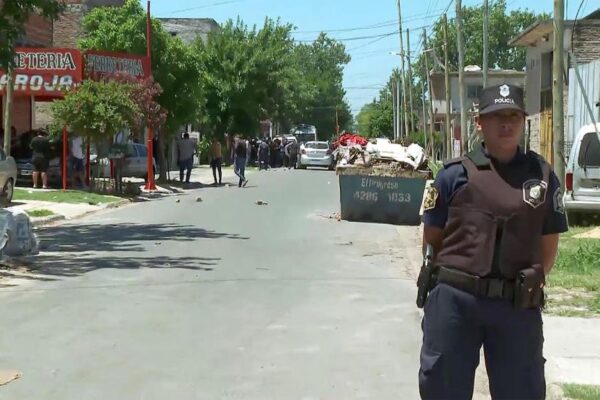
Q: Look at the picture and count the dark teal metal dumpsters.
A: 1